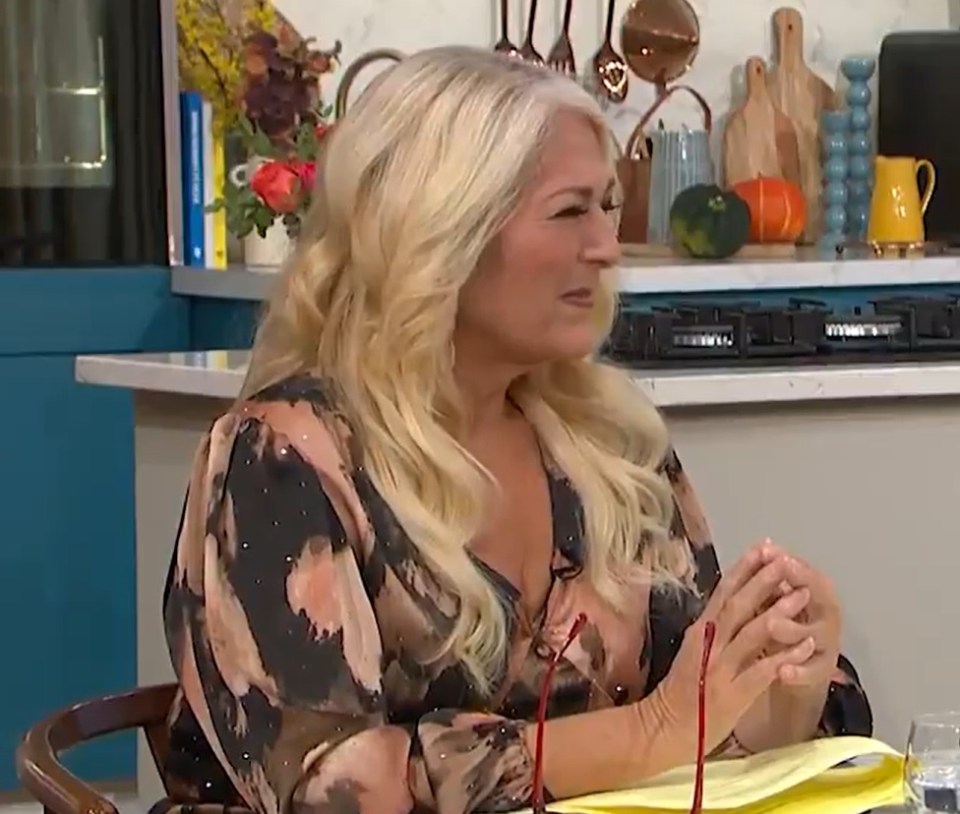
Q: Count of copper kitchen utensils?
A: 5